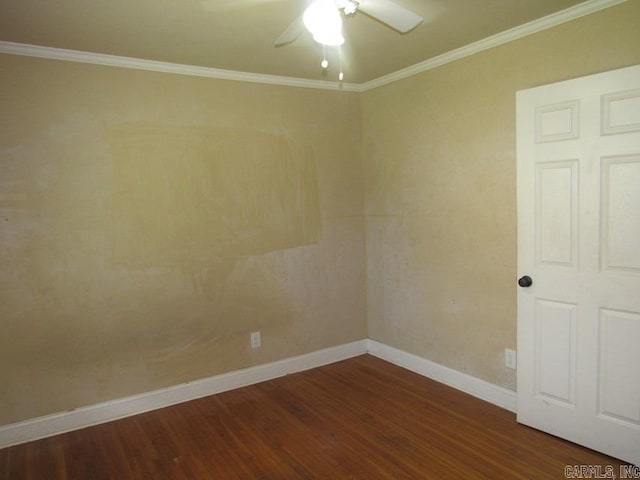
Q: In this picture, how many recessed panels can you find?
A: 6